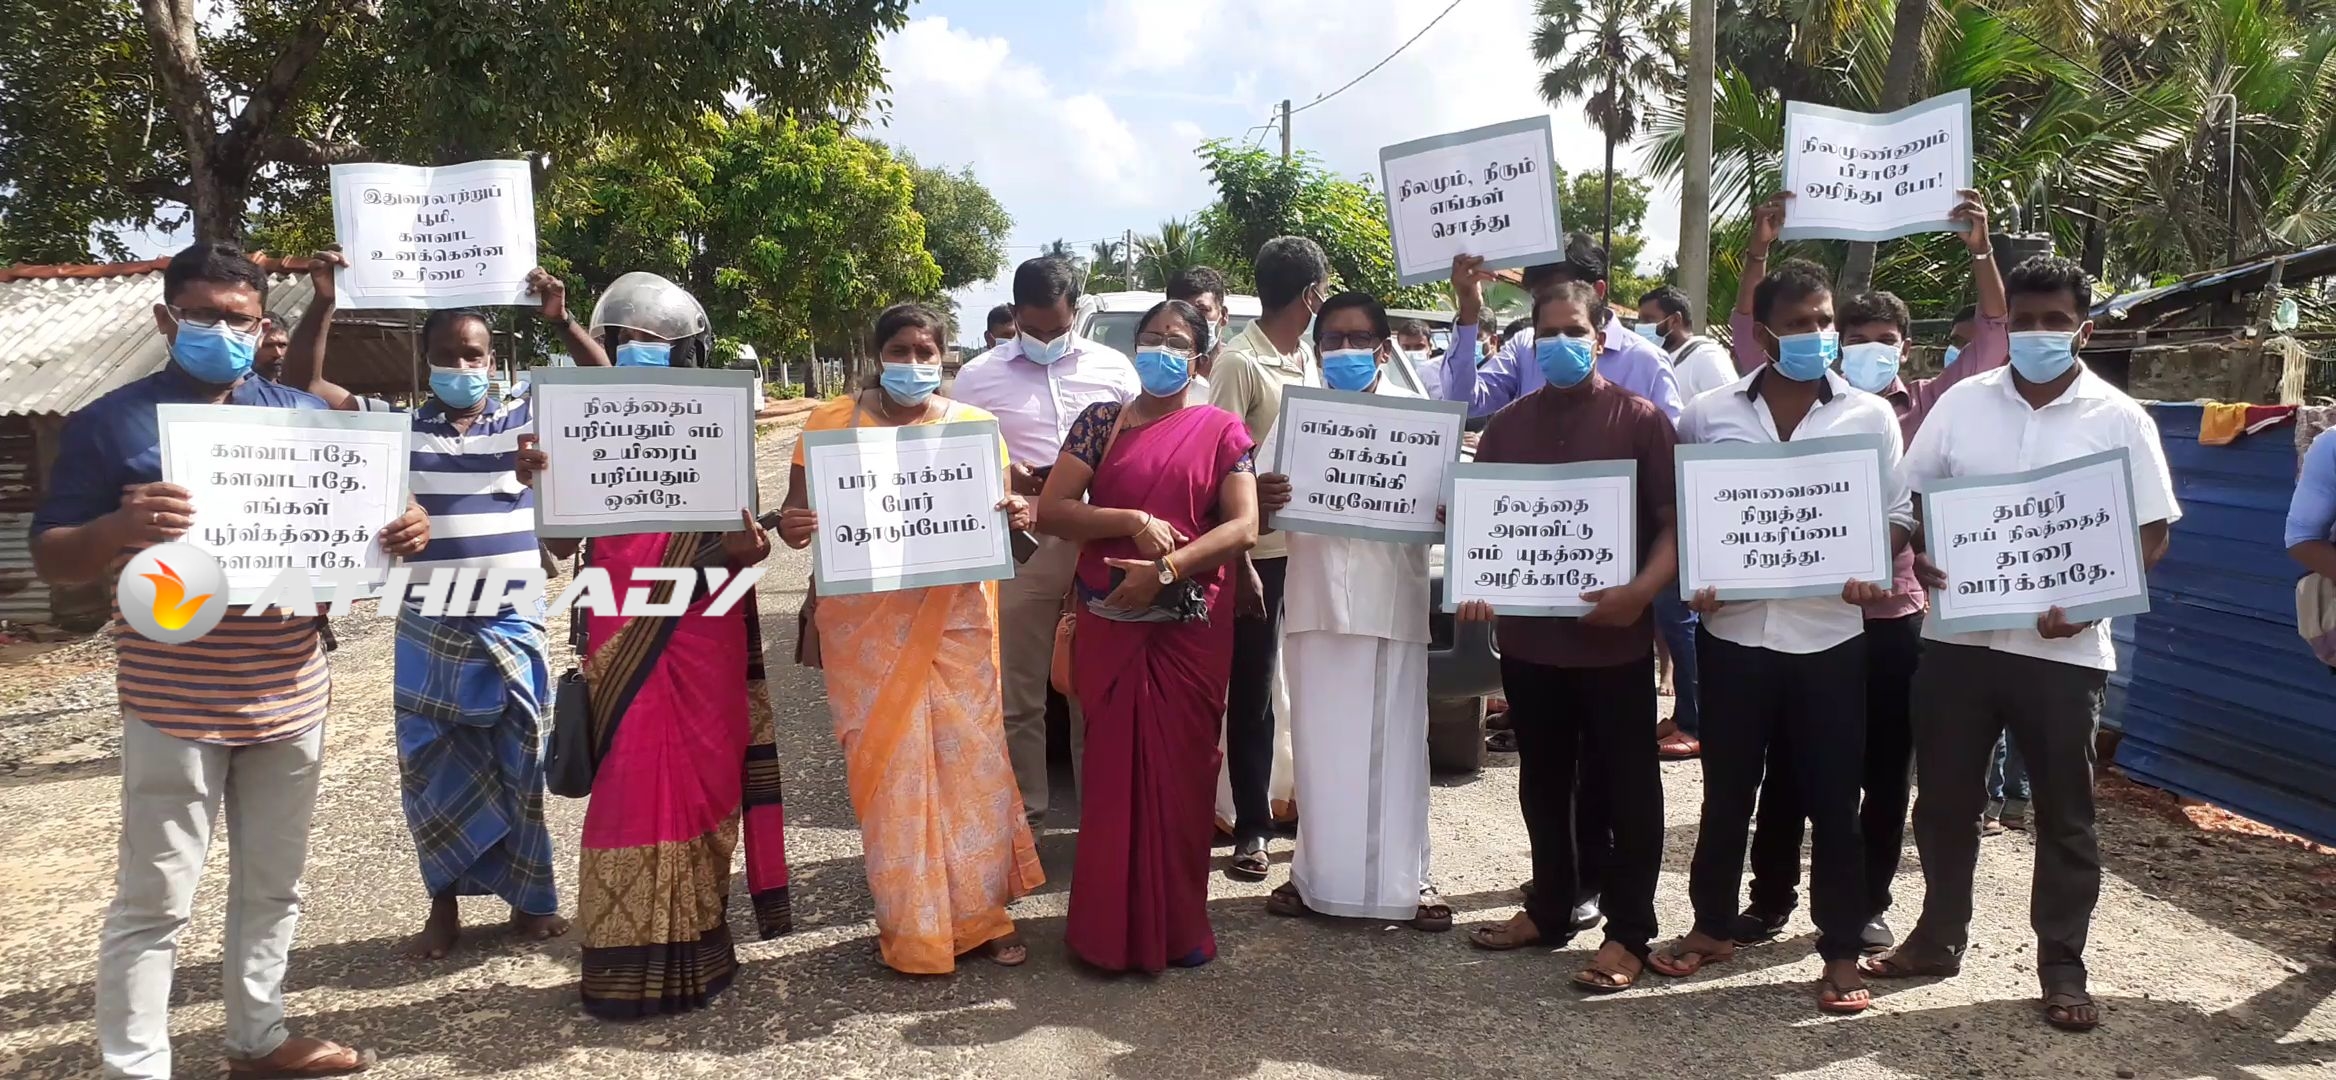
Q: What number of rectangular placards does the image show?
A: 10